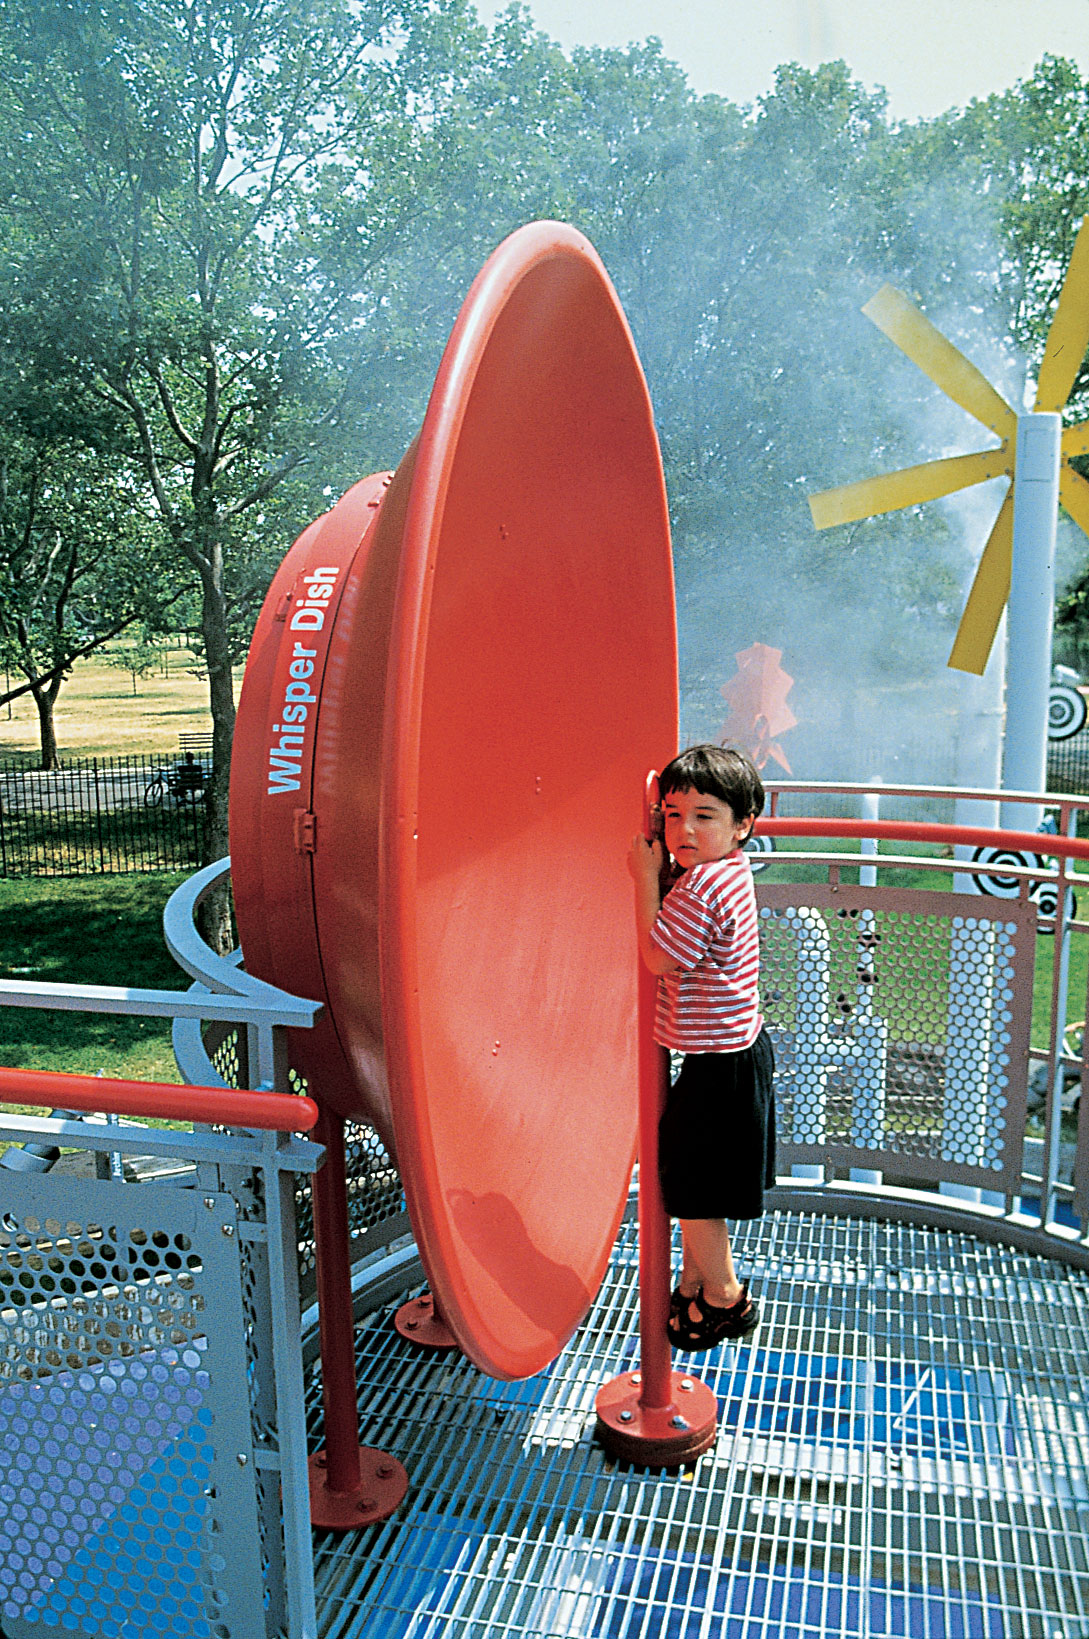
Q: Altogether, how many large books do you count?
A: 0